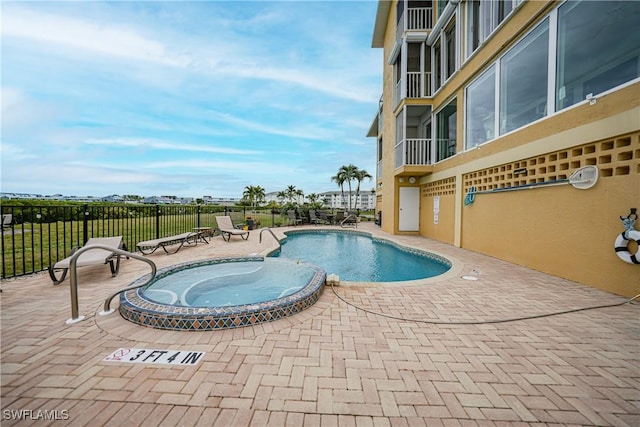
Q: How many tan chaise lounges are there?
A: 3